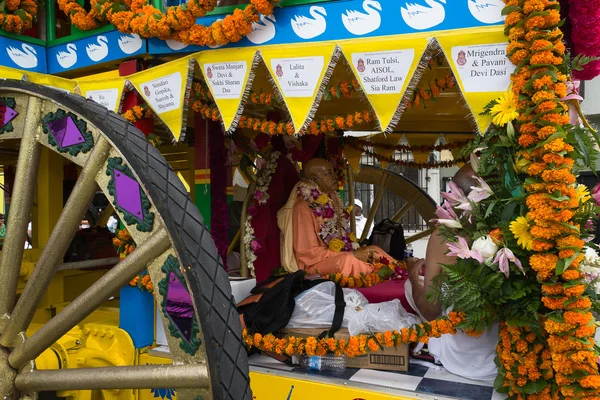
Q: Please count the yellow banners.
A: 6